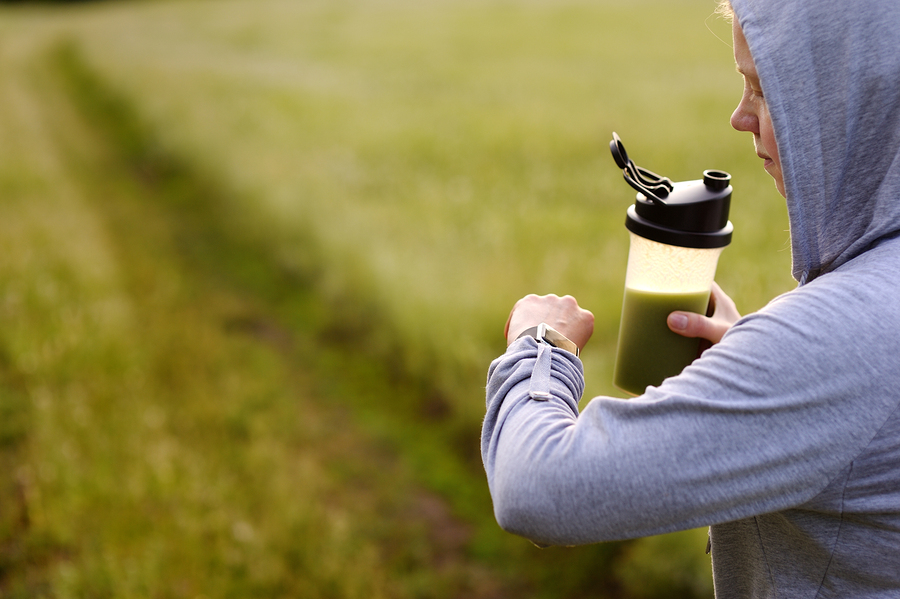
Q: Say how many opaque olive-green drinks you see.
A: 1